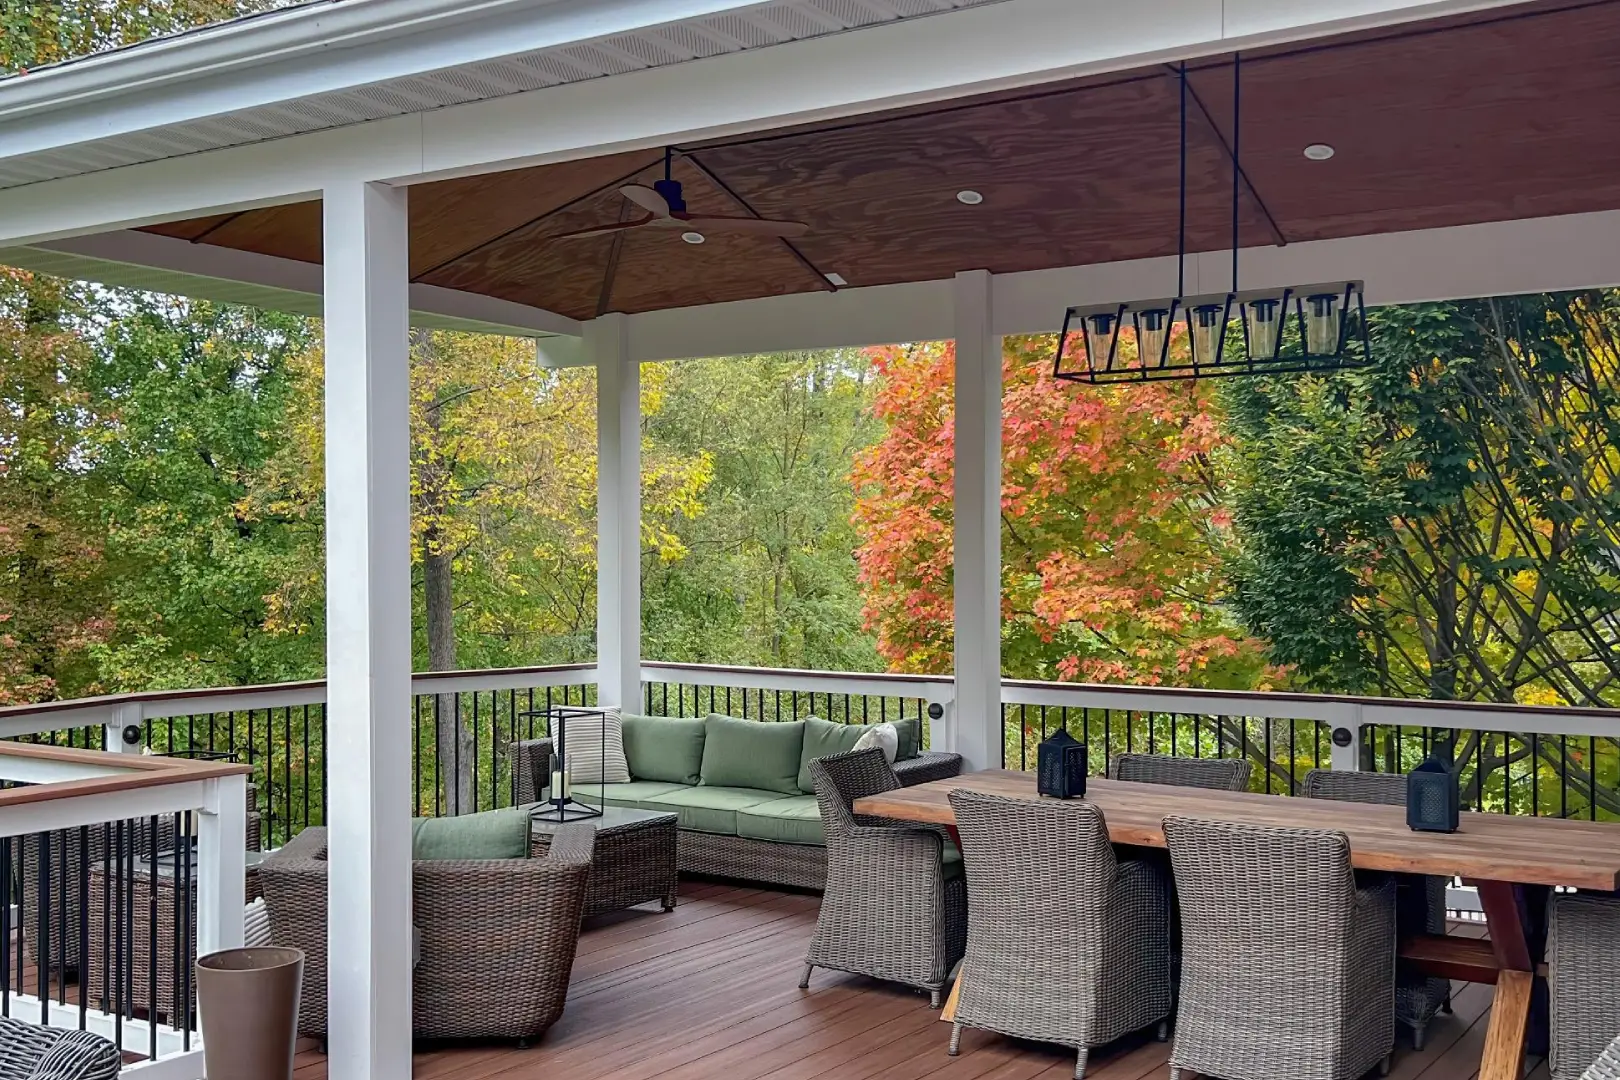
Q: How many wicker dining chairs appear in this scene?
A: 6